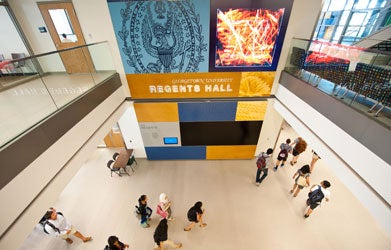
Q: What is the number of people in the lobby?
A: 12